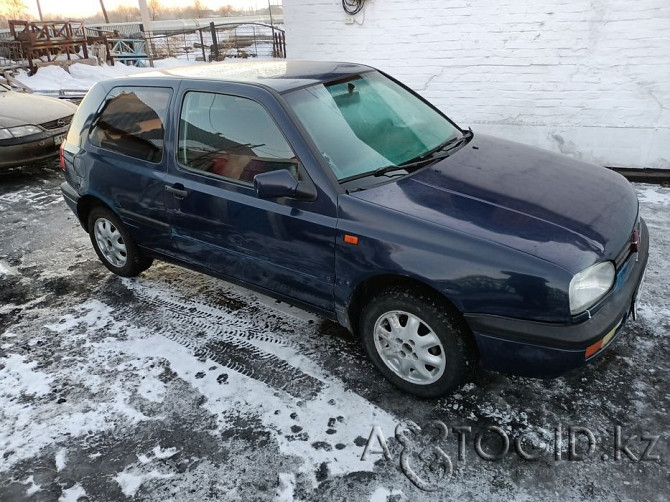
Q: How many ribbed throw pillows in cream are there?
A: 0